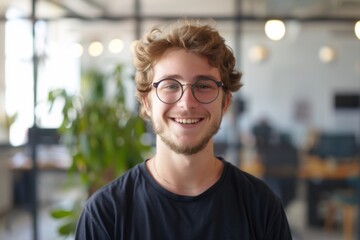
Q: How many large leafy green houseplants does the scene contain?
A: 1